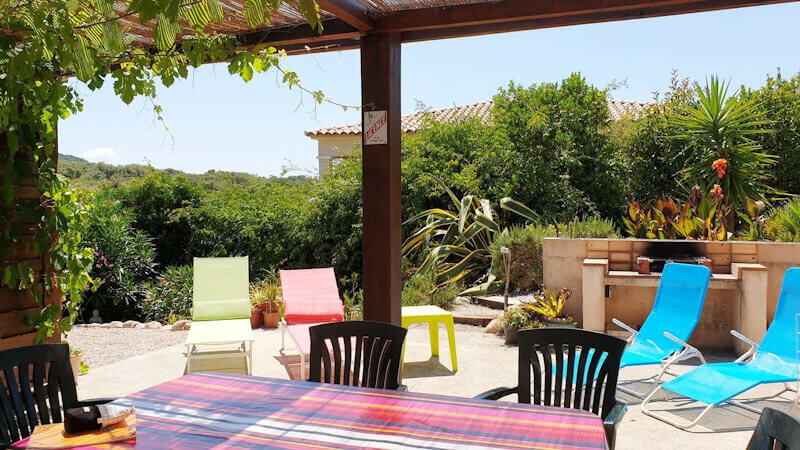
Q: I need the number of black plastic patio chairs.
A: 4